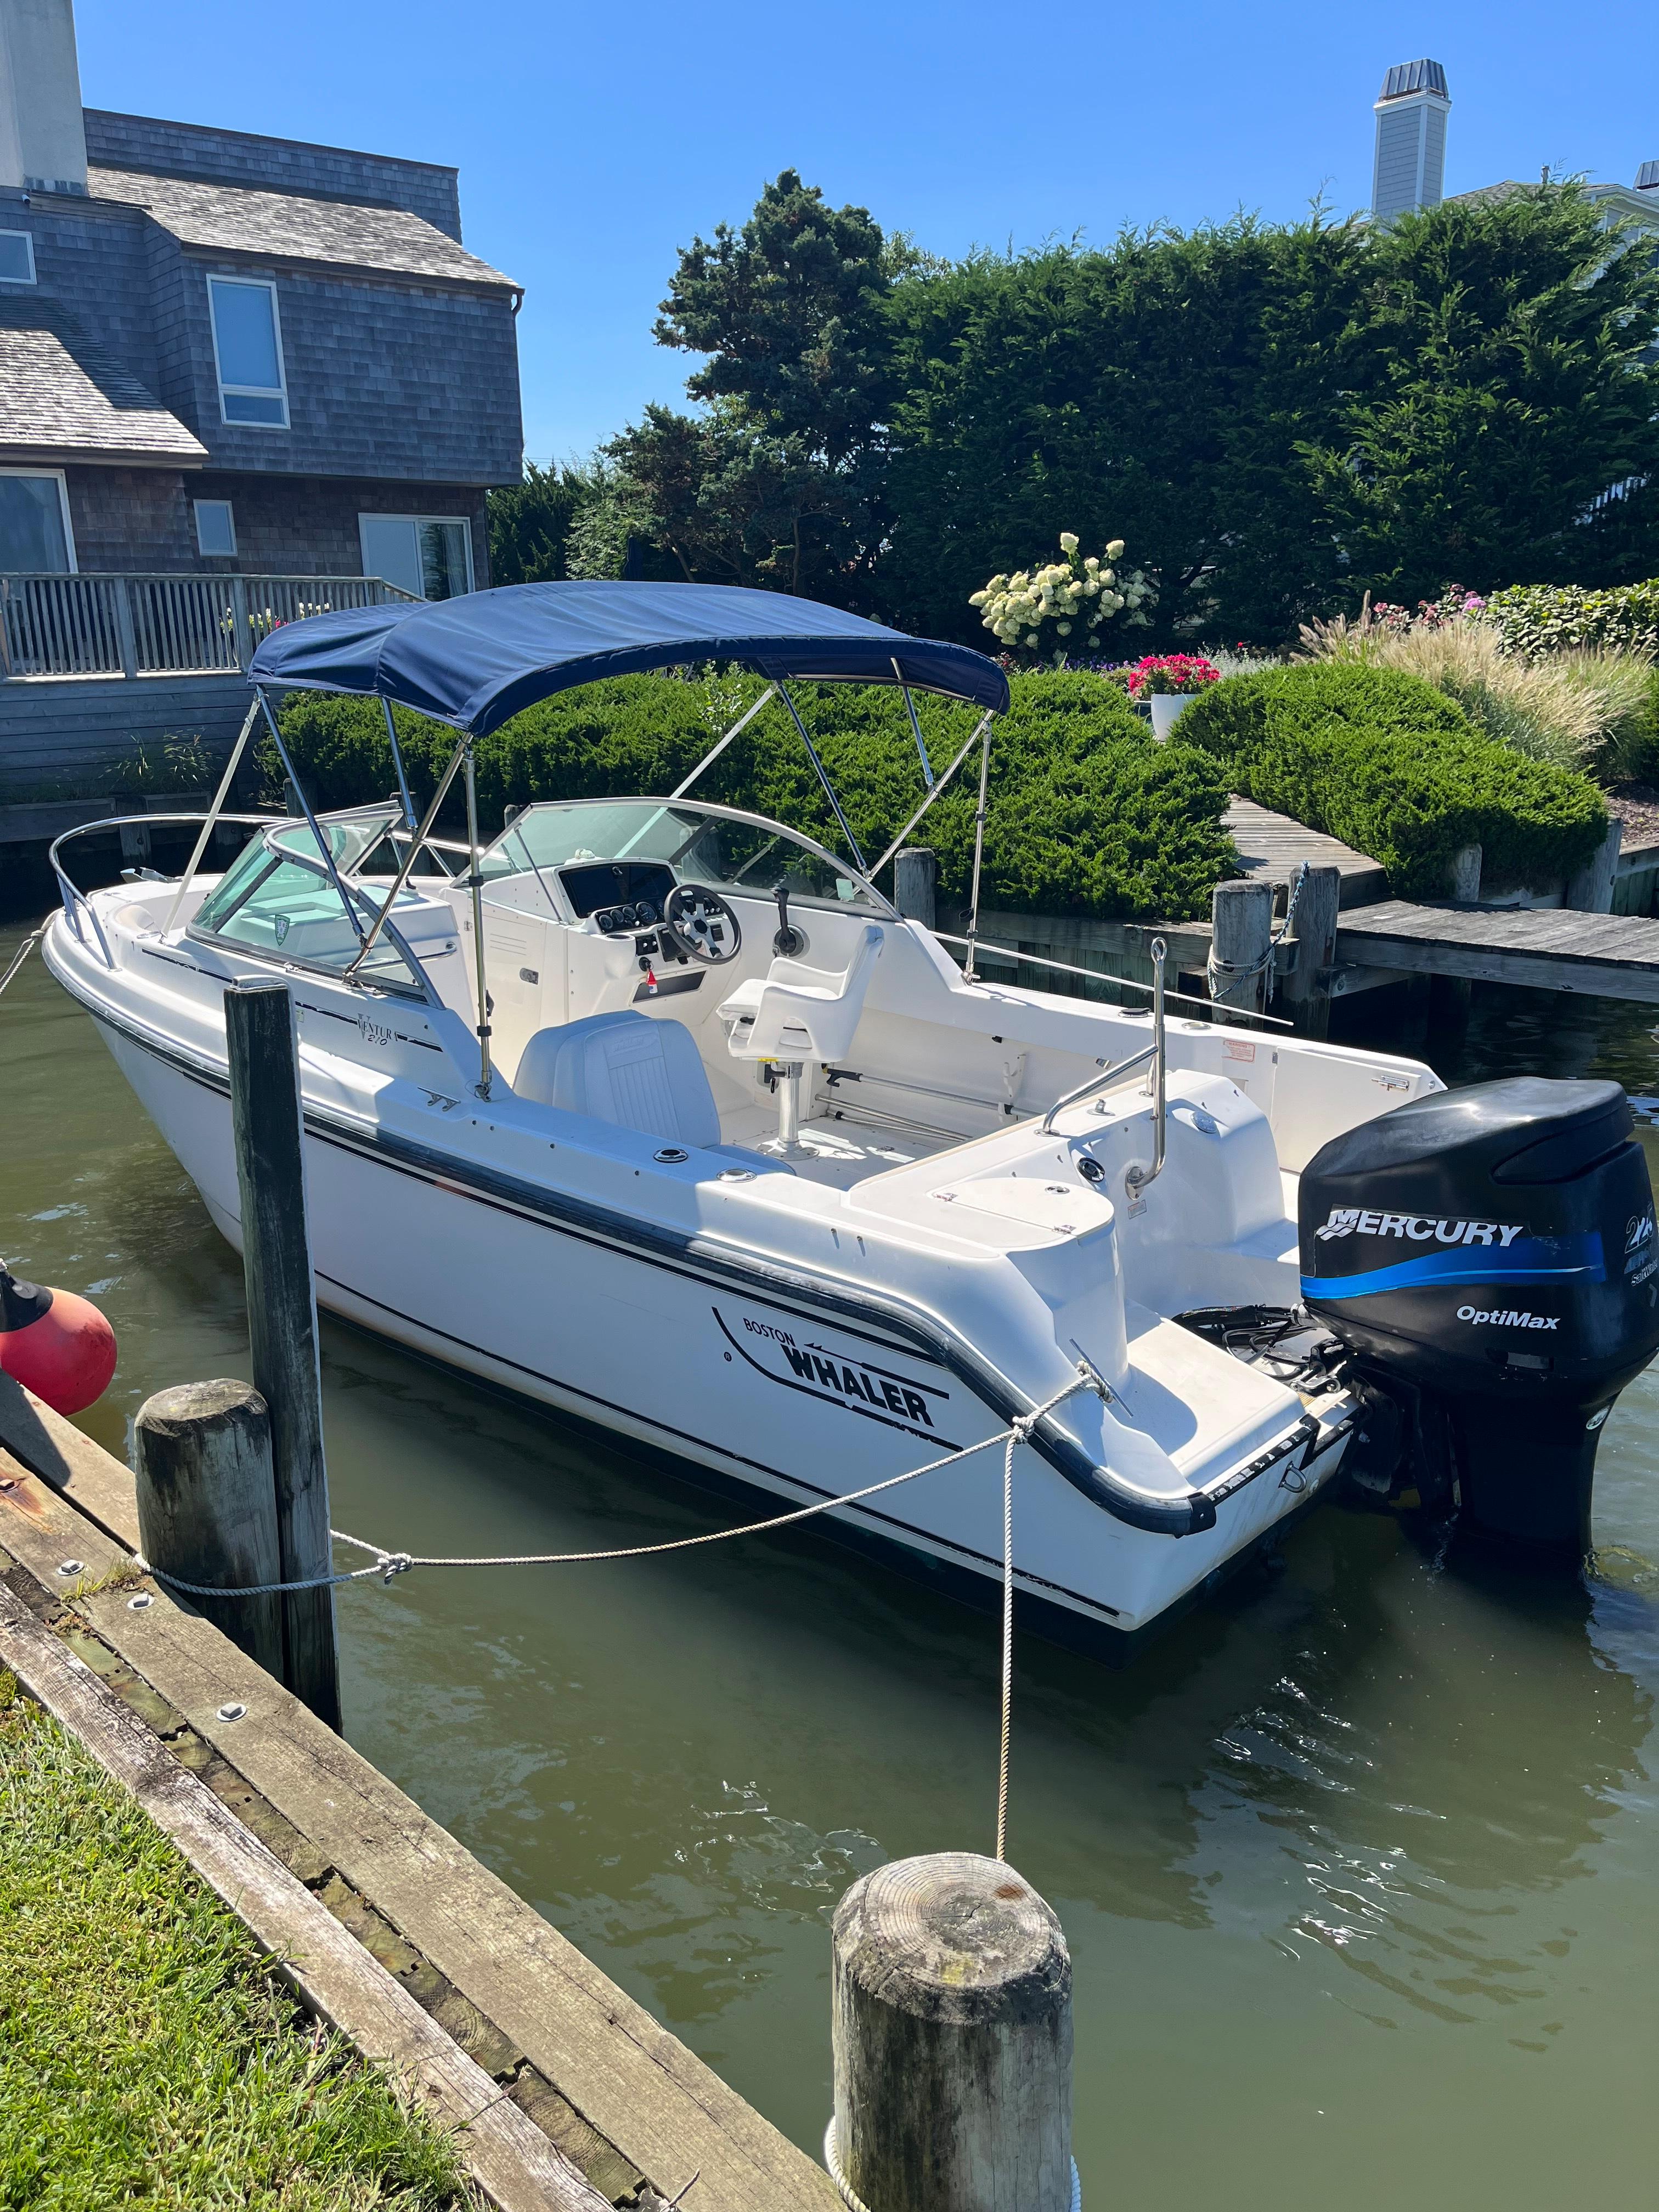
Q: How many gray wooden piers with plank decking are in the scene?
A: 1